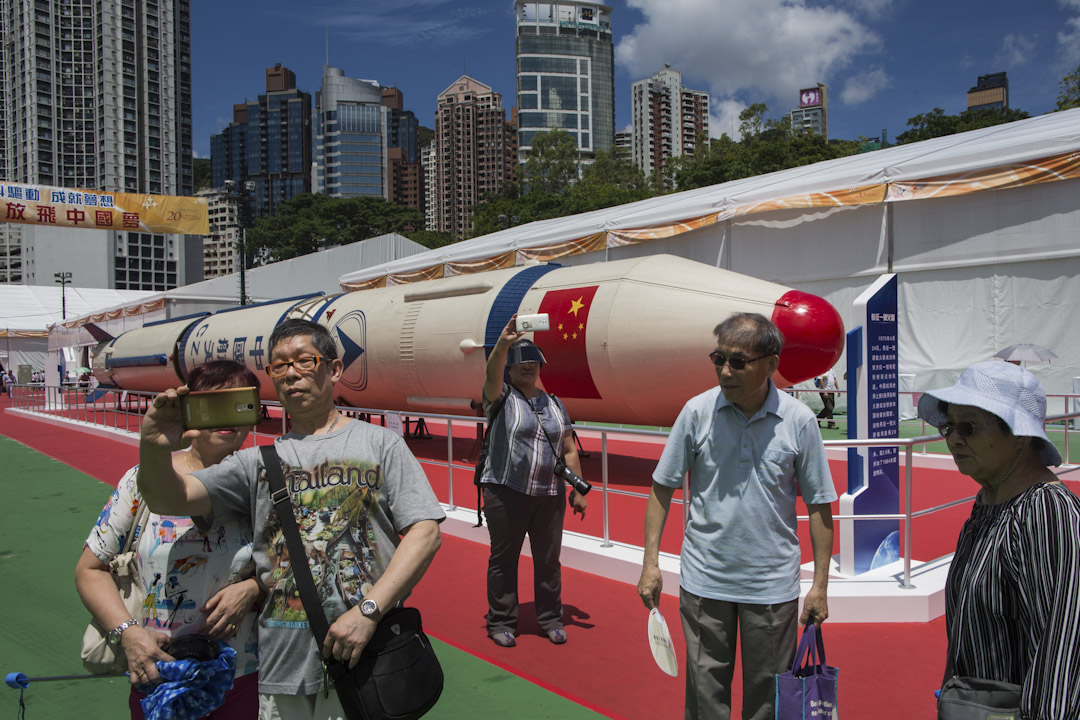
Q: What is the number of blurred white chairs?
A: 0